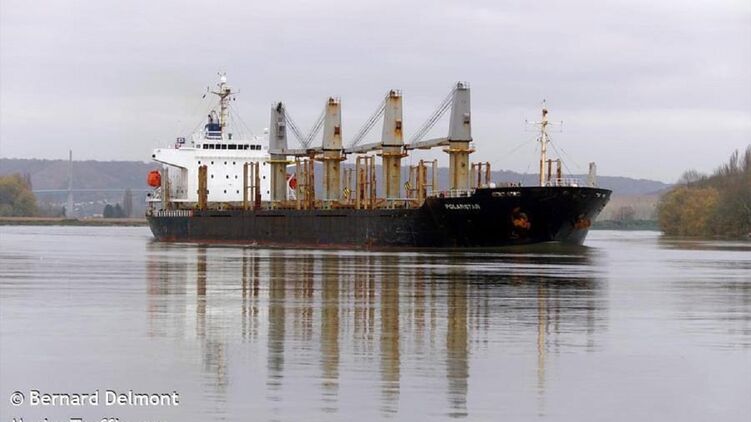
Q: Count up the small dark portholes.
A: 12